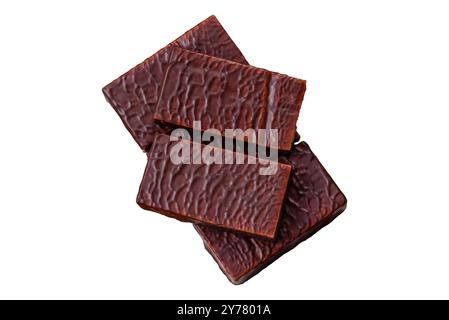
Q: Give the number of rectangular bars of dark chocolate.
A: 4